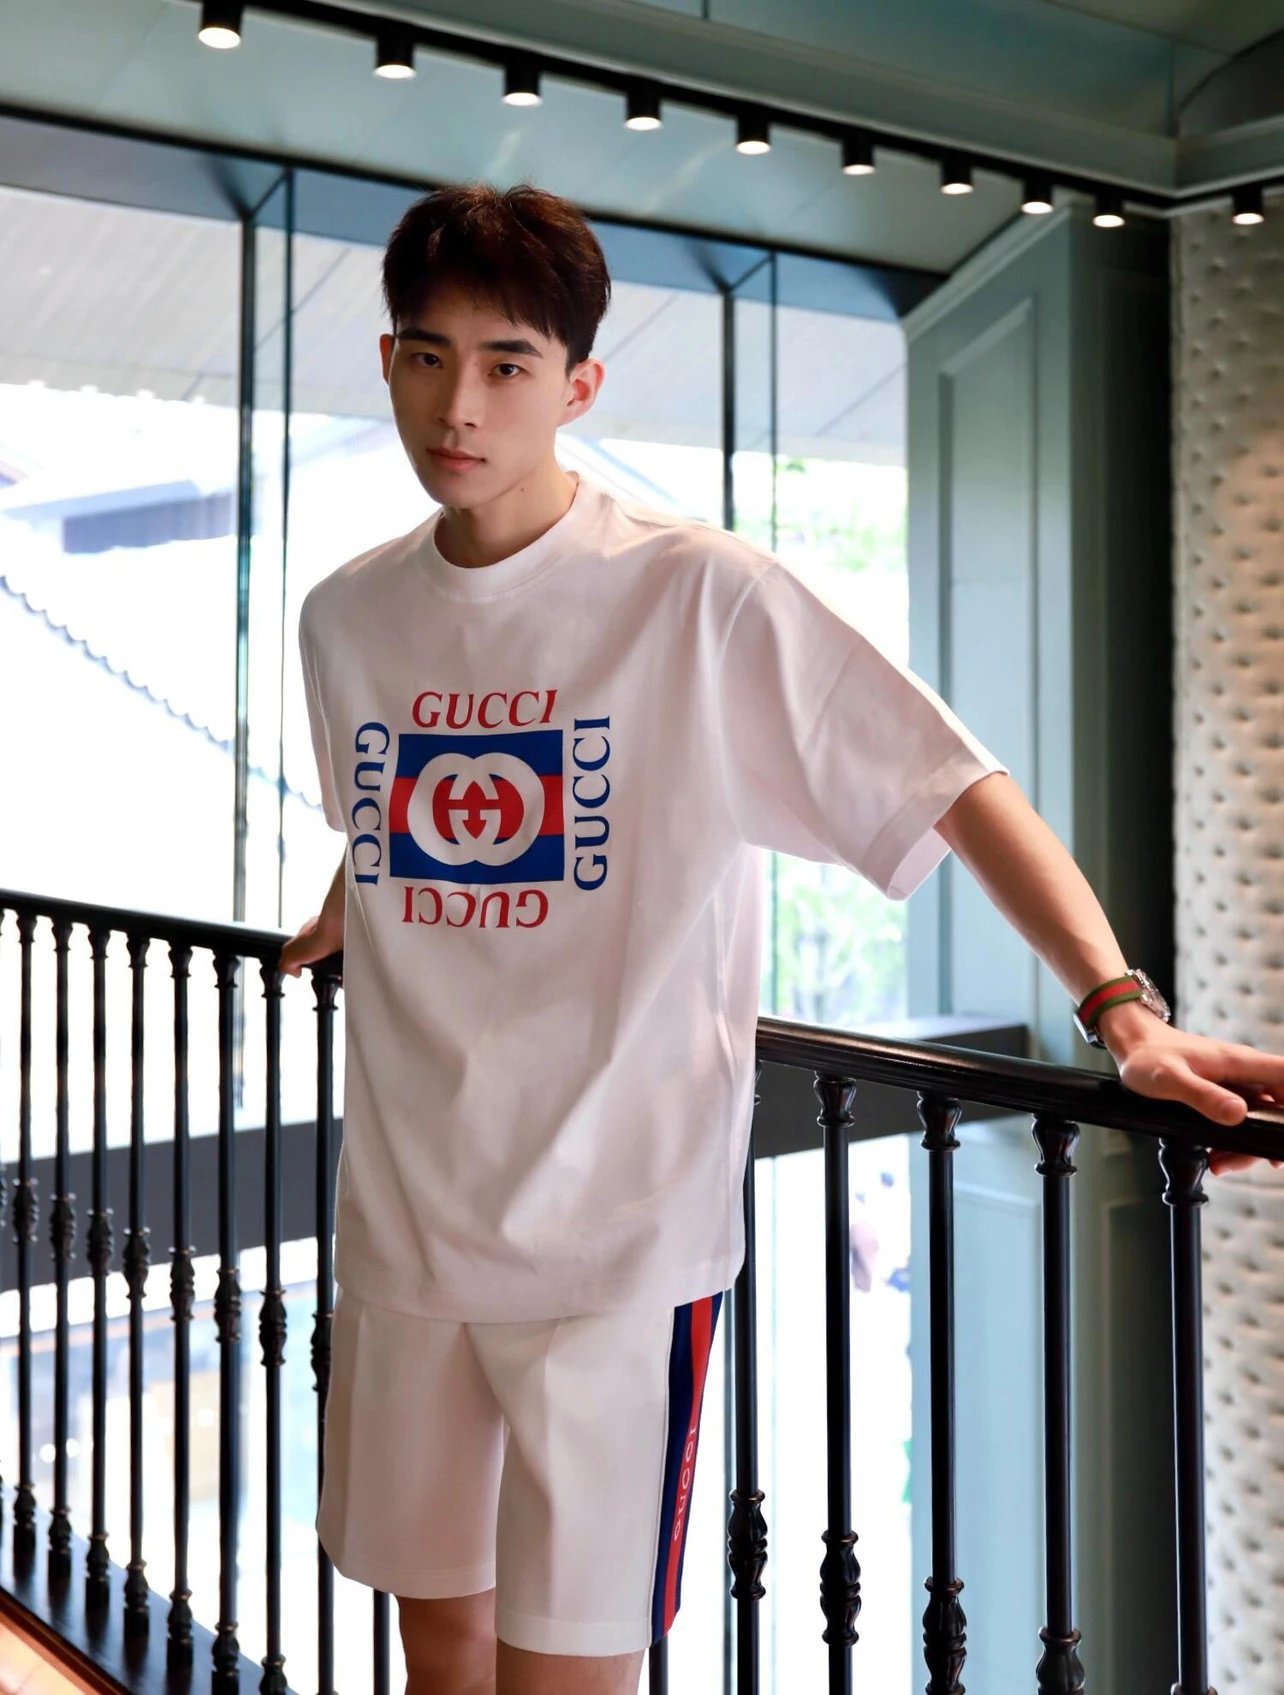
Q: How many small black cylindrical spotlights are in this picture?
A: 10